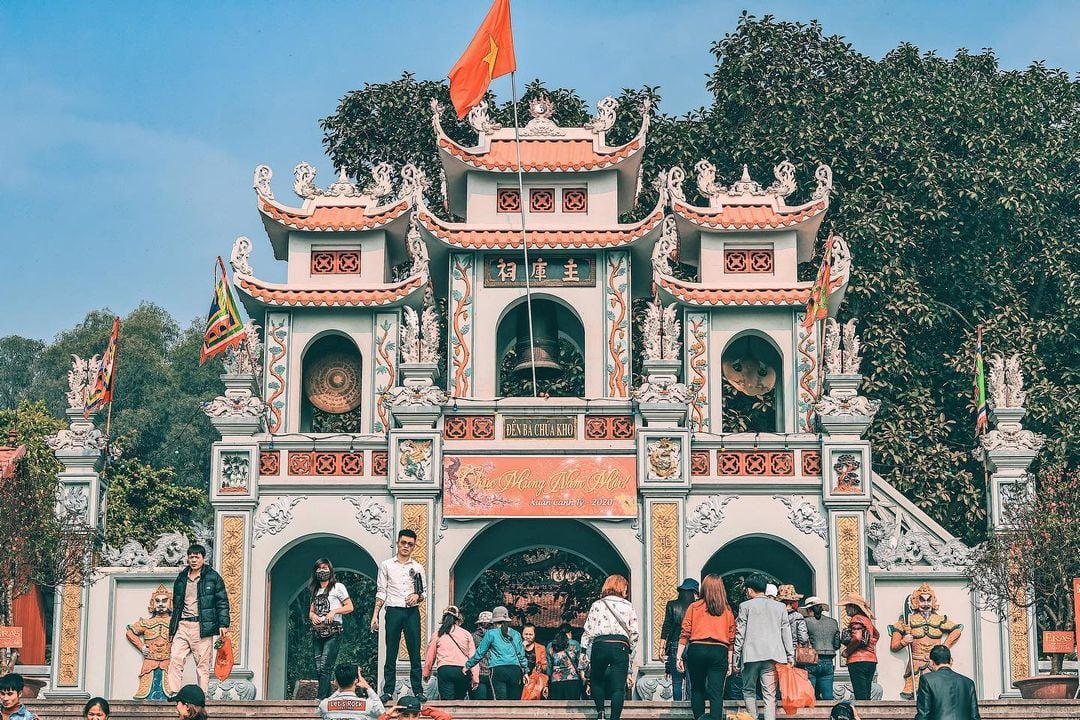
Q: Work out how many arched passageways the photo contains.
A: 3